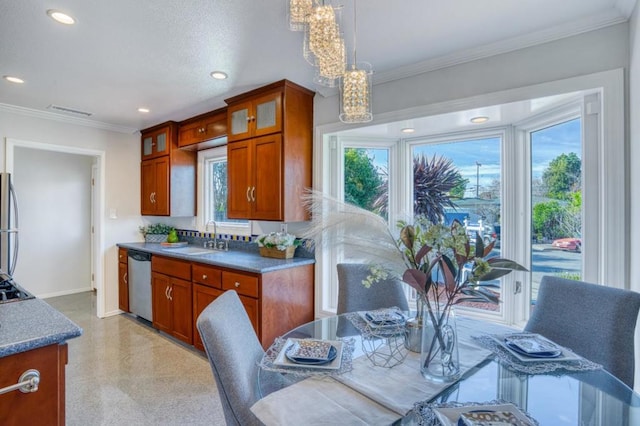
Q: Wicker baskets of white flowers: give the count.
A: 1